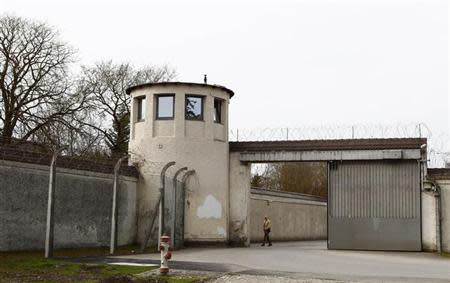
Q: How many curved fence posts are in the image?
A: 5